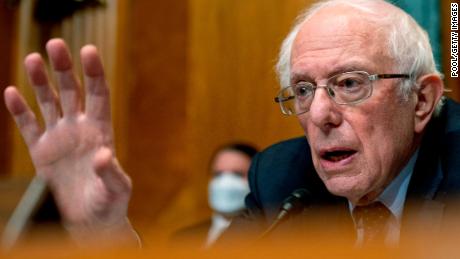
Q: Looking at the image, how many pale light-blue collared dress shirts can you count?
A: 1